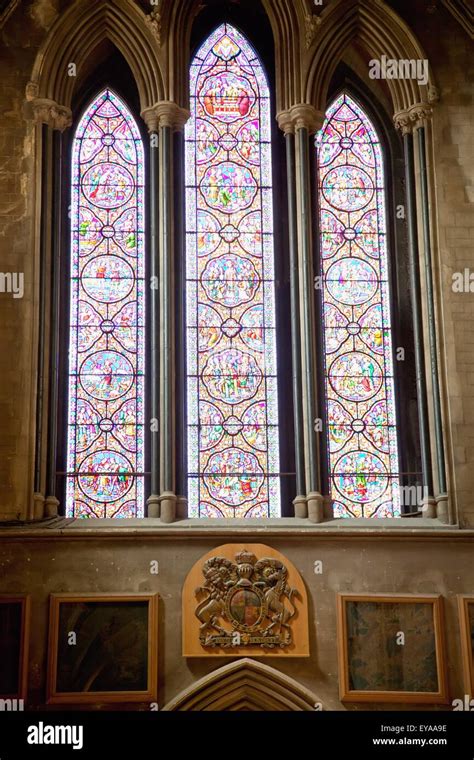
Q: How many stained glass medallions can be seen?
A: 13